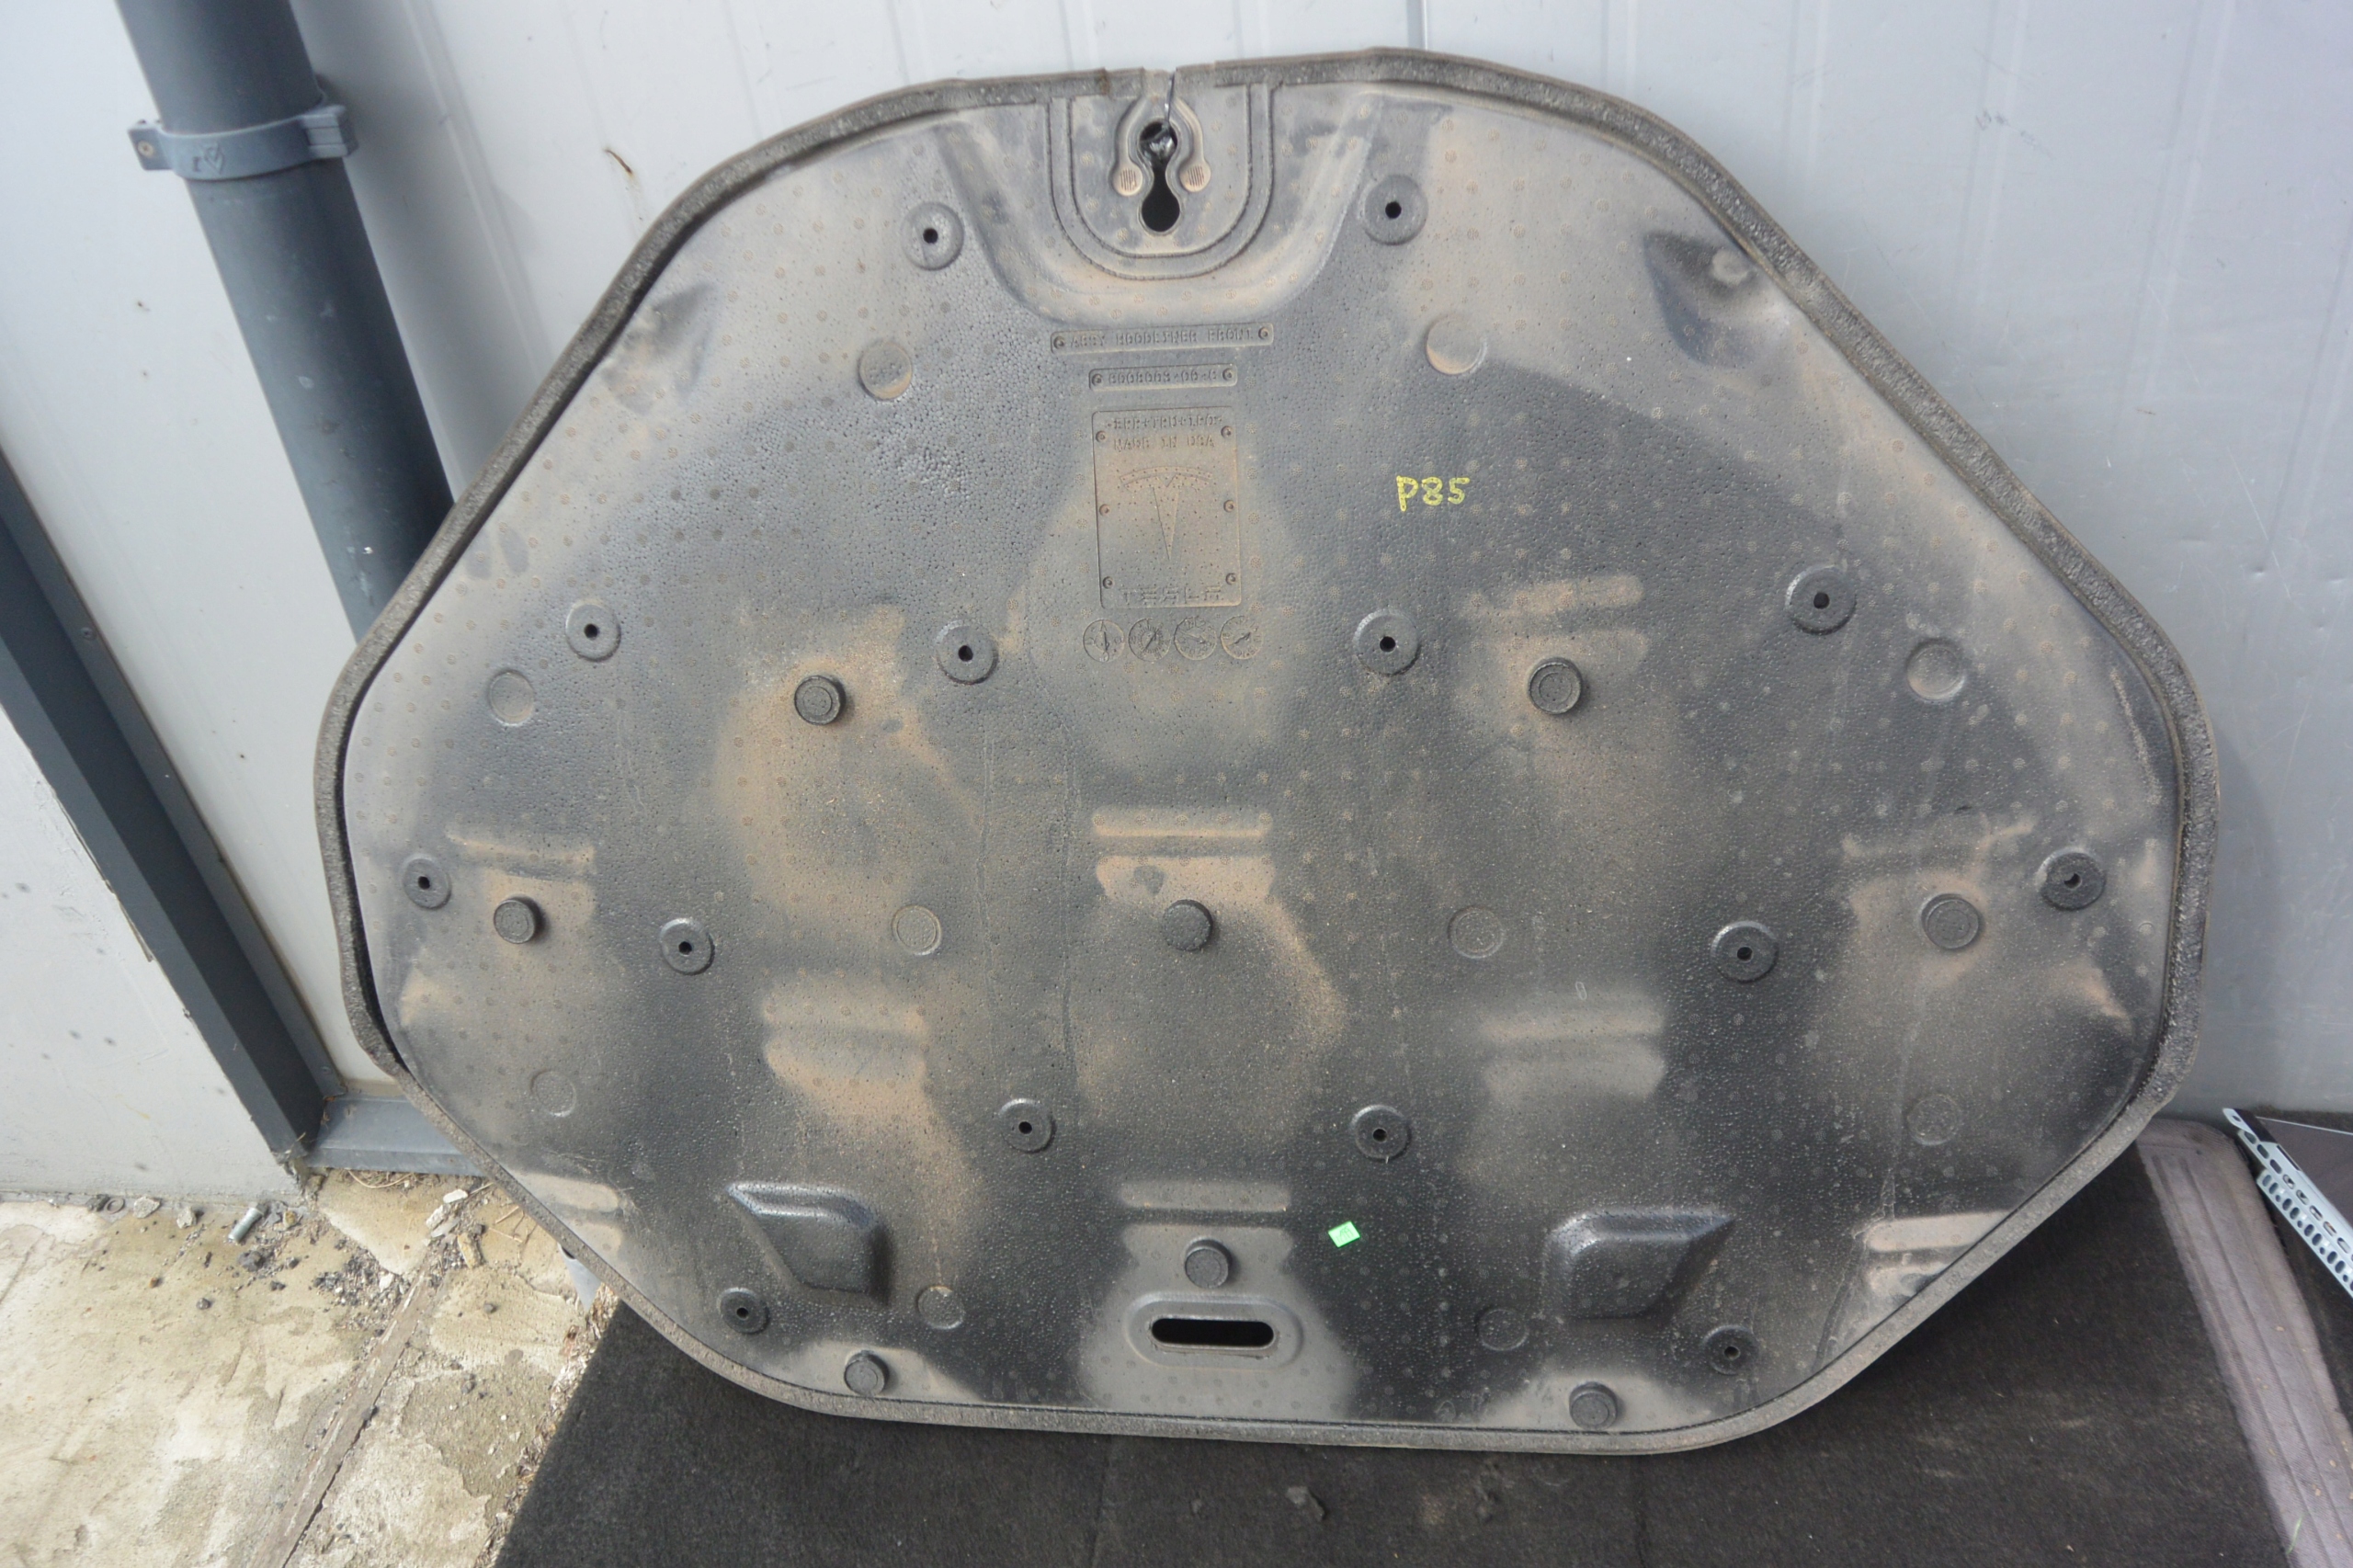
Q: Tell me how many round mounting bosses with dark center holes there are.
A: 14